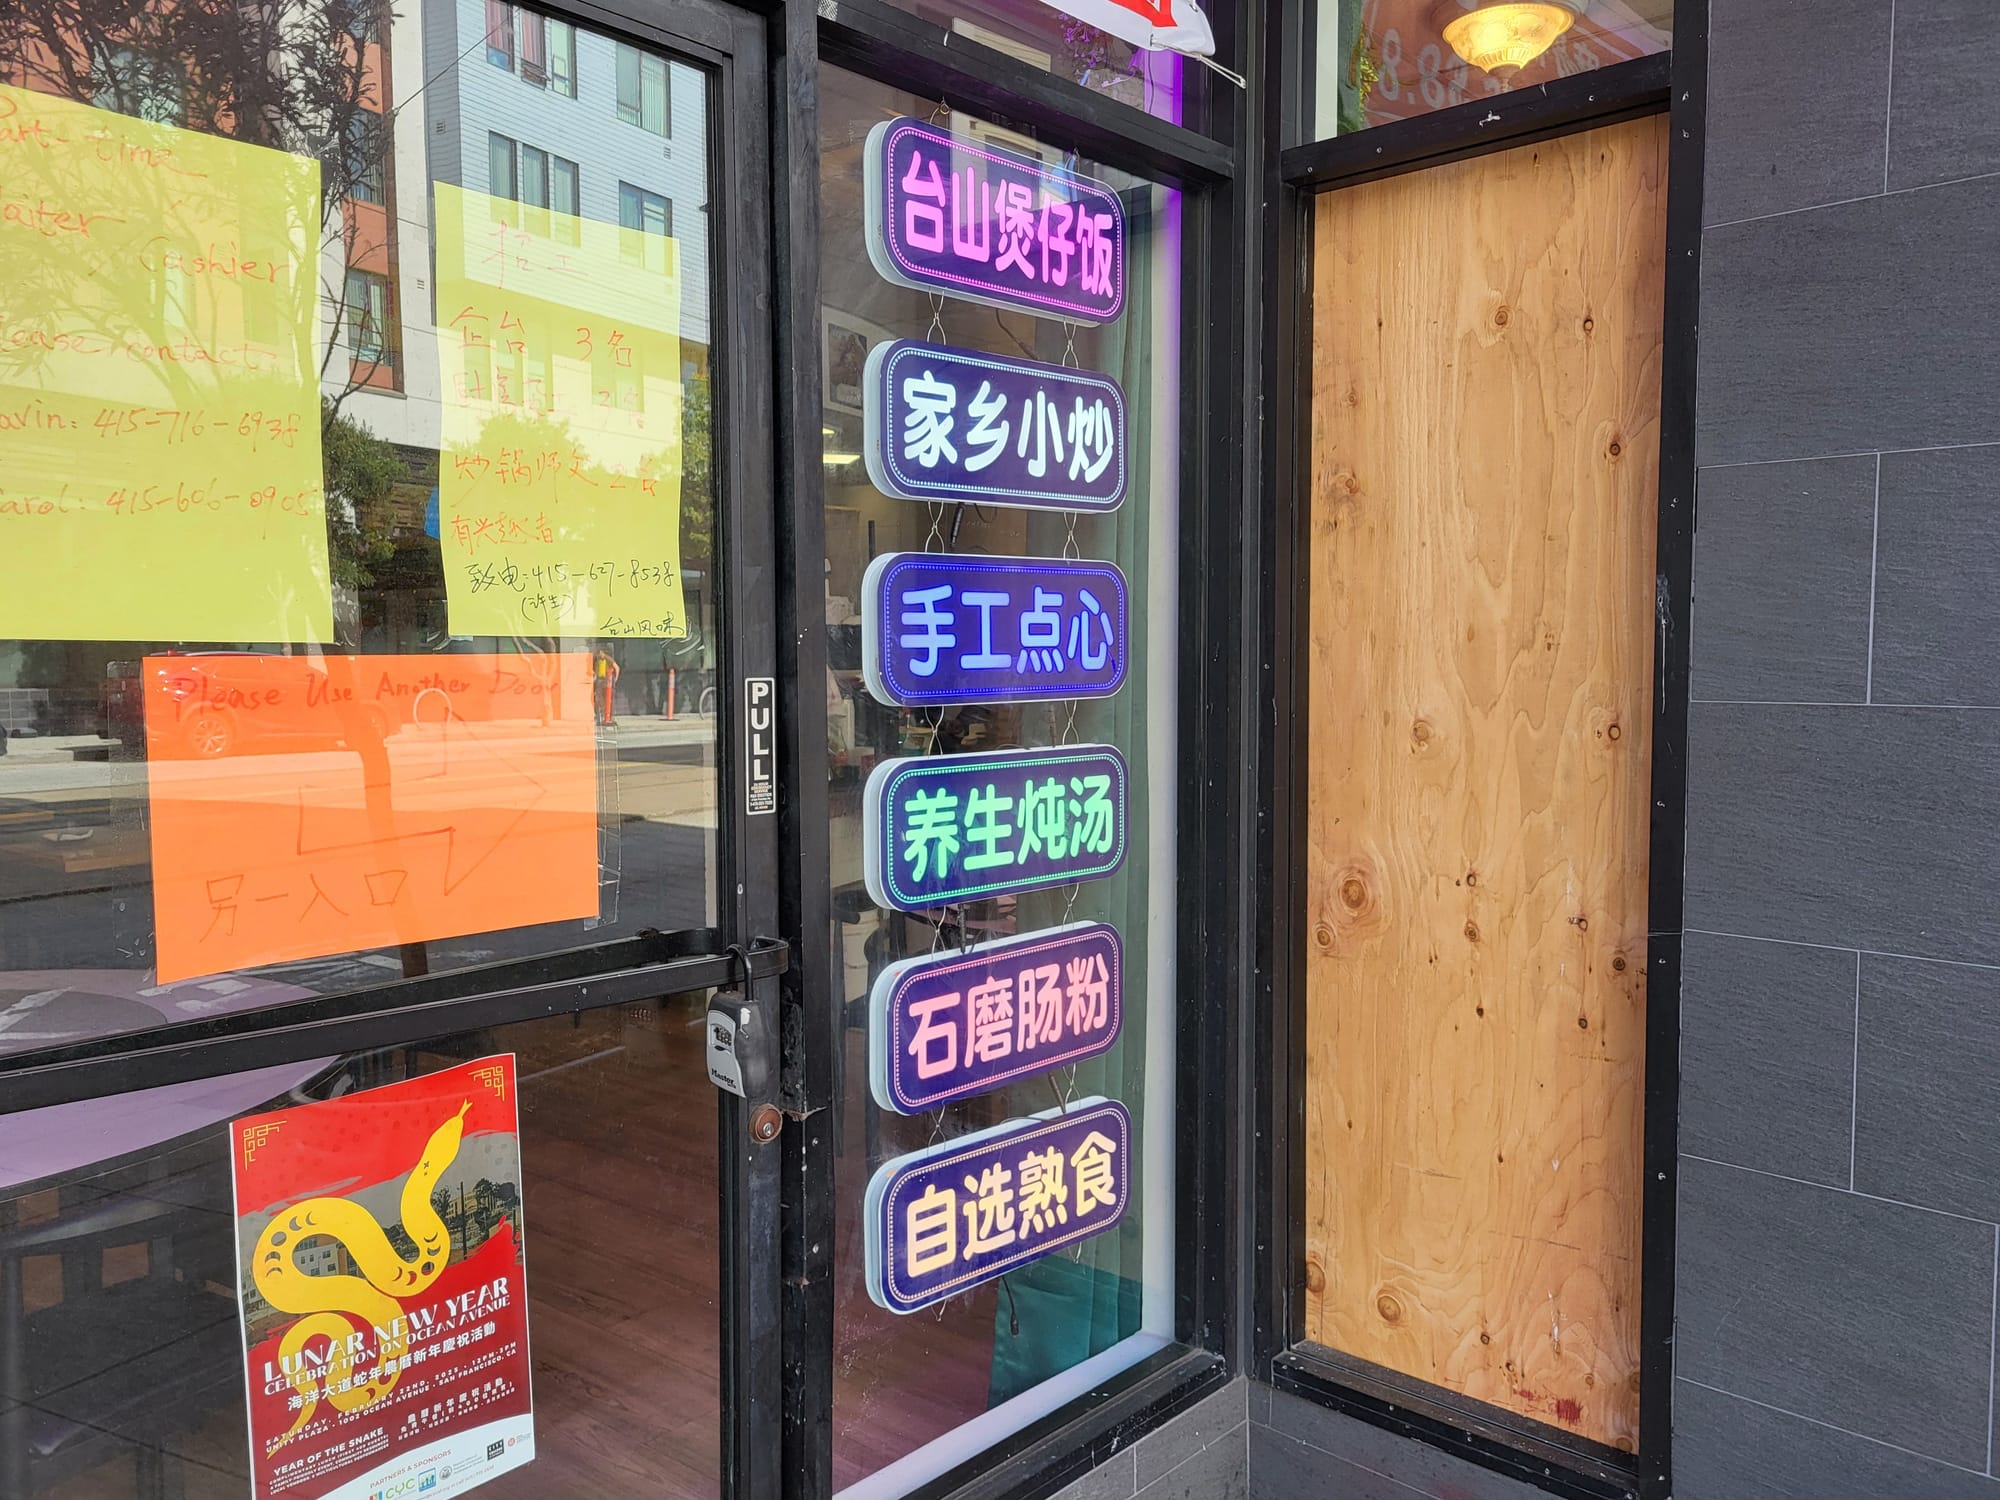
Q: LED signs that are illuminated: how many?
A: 6